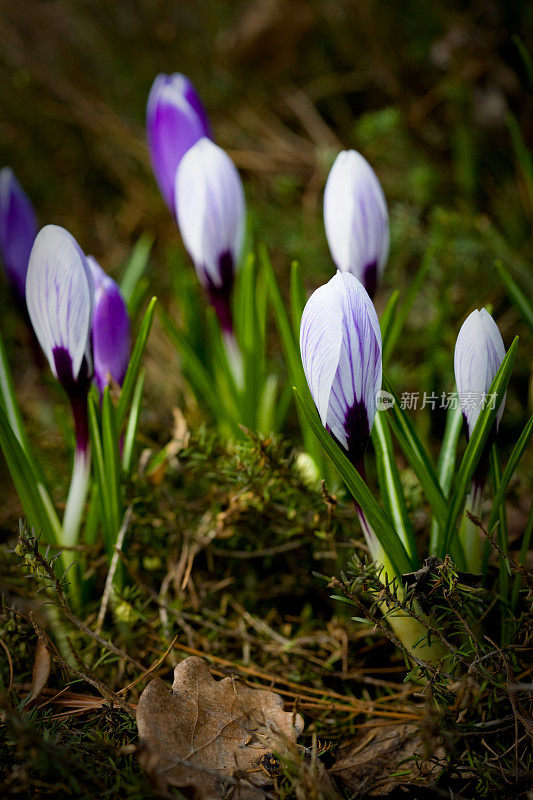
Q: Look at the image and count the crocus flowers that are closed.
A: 8